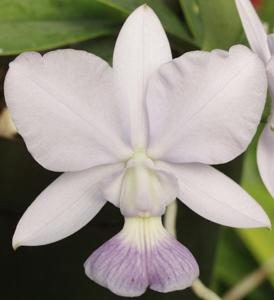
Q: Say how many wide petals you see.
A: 2